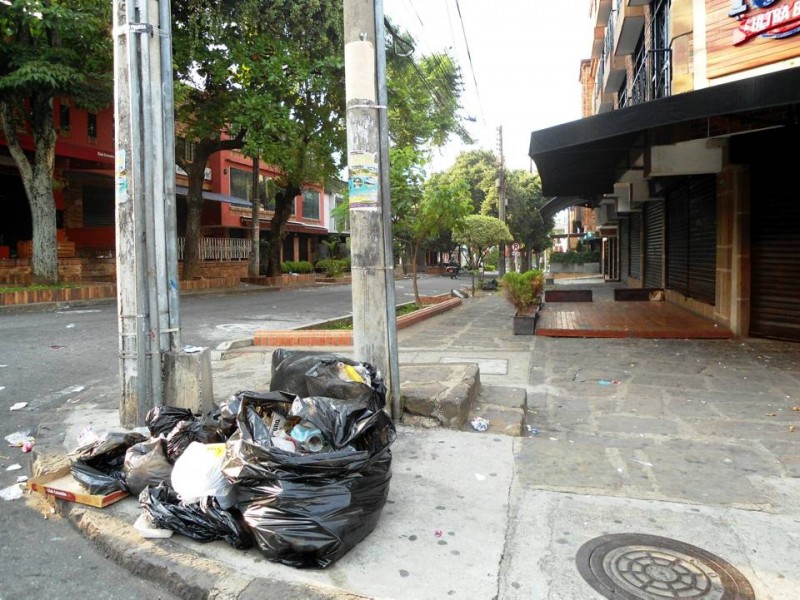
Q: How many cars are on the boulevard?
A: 0